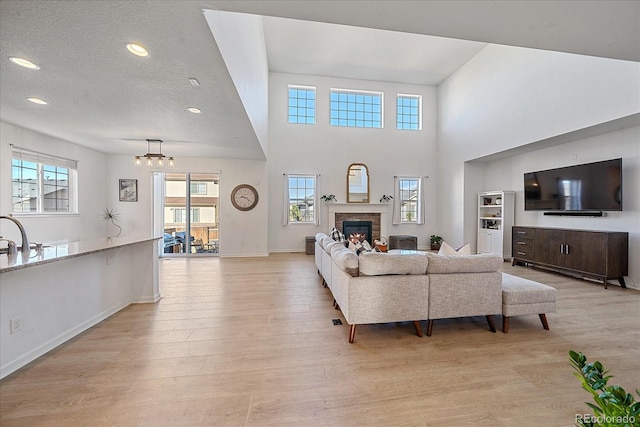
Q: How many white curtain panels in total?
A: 4